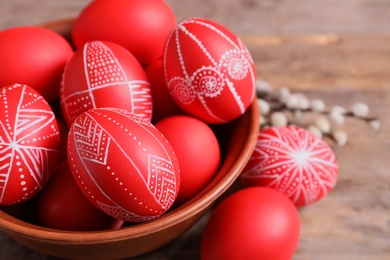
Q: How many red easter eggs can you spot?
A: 11